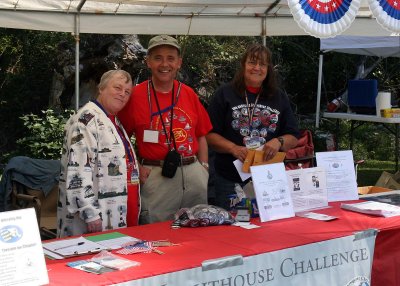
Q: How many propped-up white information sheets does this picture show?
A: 4